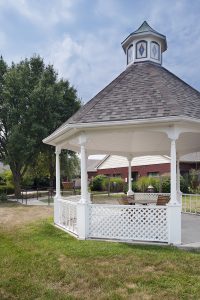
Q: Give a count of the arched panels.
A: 3